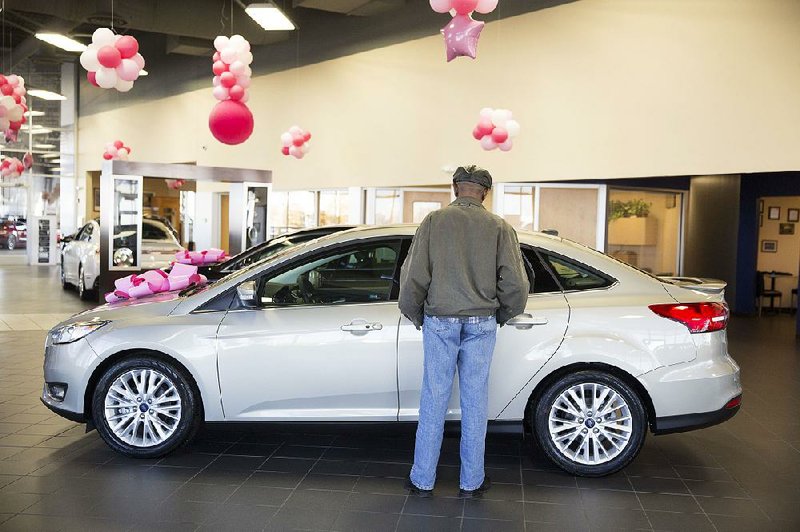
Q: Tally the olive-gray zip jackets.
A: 1